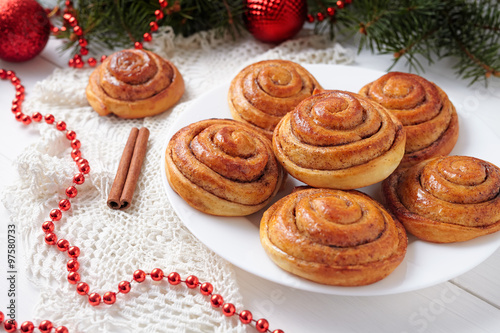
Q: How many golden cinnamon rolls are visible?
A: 7